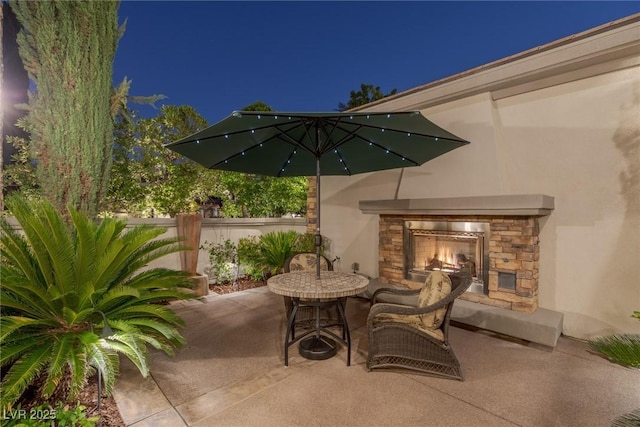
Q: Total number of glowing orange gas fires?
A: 1